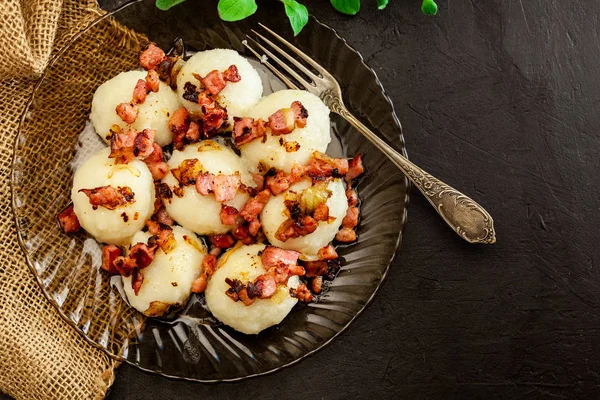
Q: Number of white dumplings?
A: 8